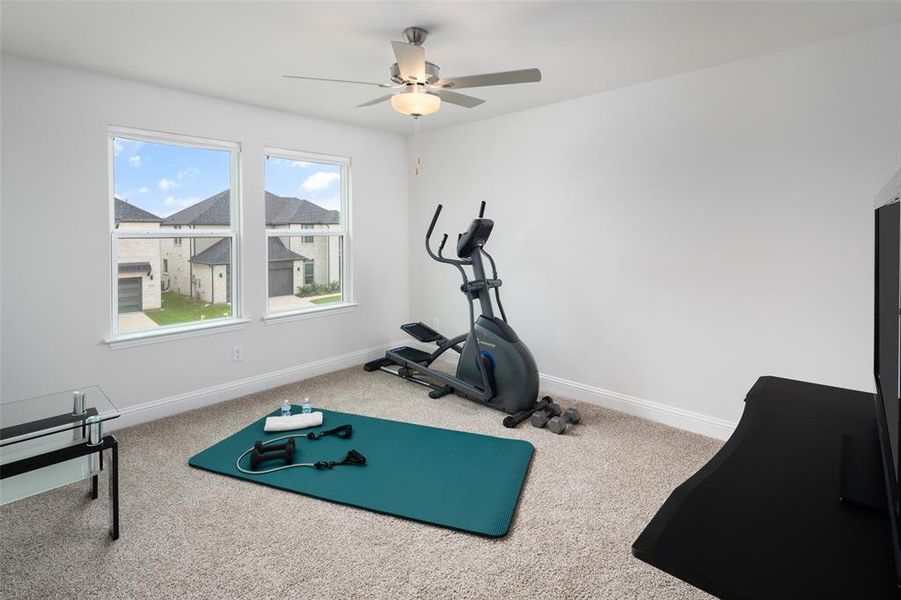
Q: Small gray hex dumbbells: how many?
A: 2